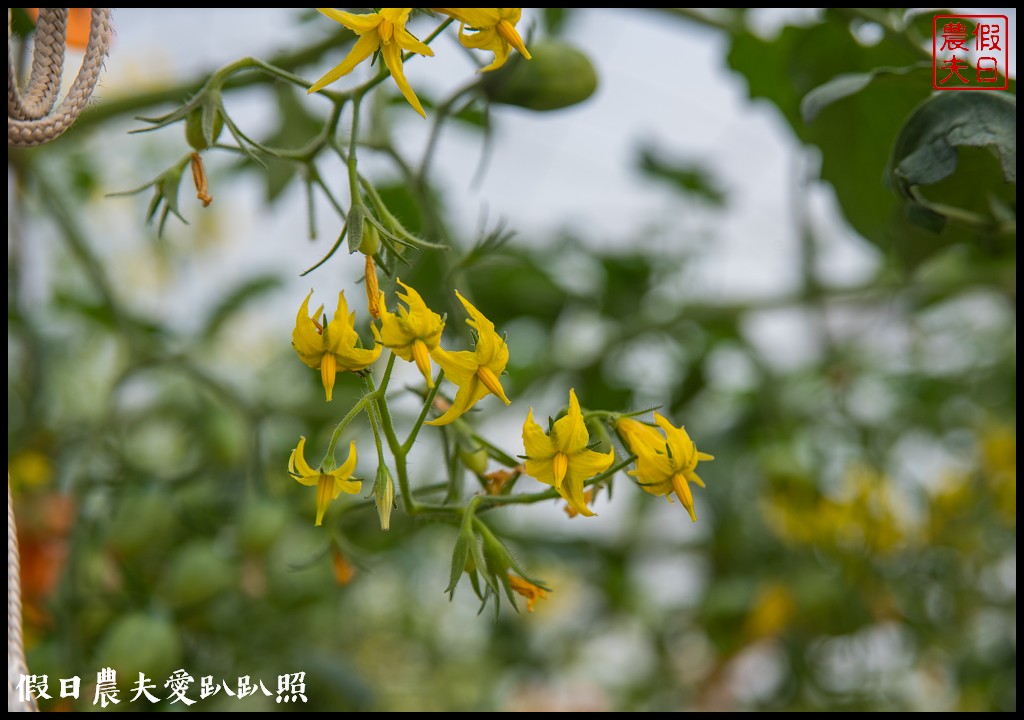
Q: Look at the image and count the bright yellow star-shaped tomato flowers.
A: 8